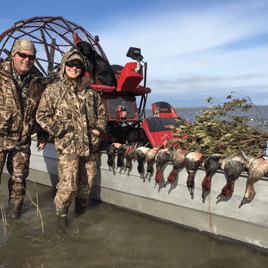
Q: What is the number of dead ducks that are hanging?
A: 11